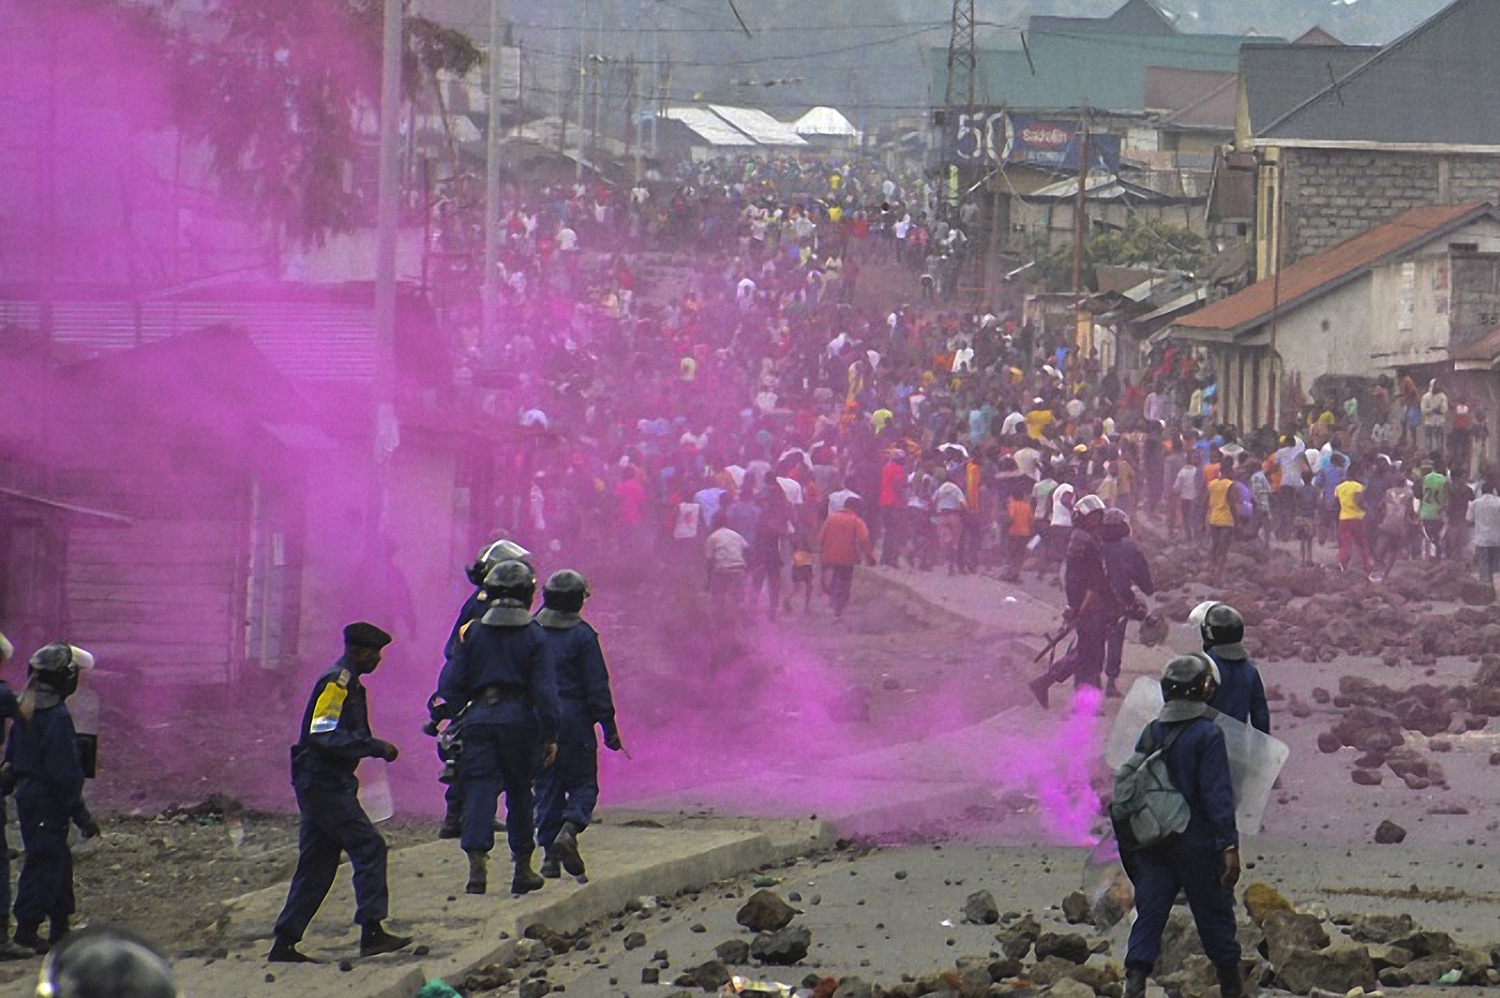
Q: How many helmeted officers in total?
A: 10